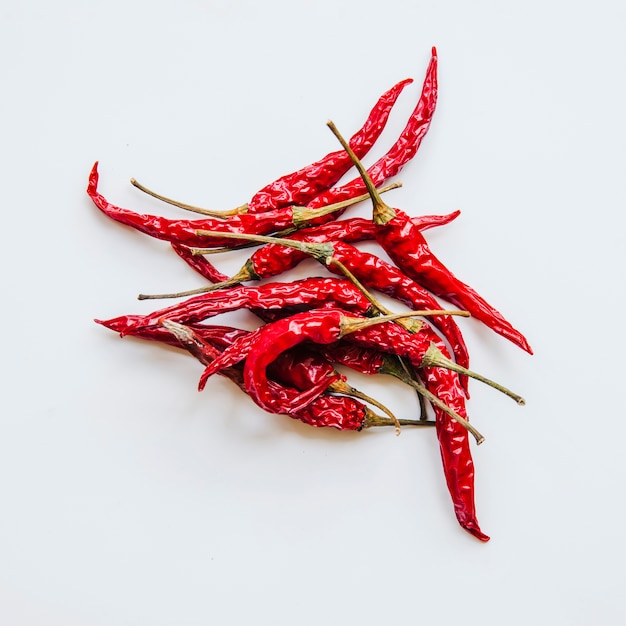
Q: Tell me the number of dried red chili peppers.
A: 13